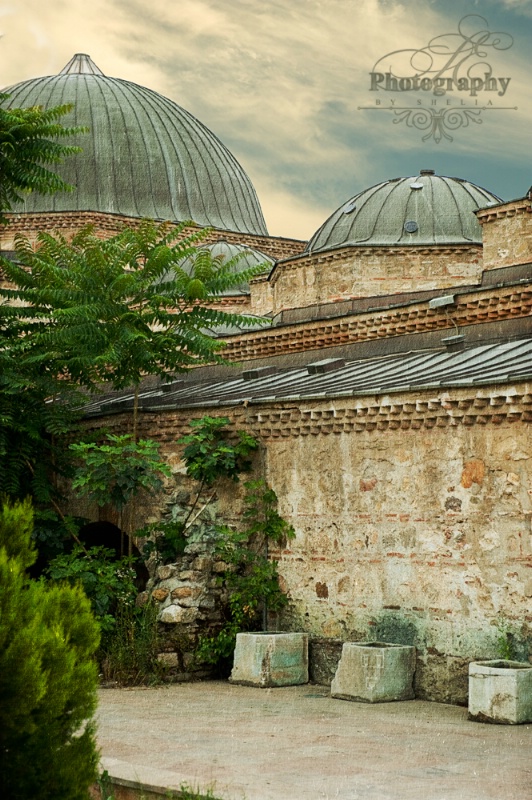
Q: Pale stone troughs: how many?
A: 3